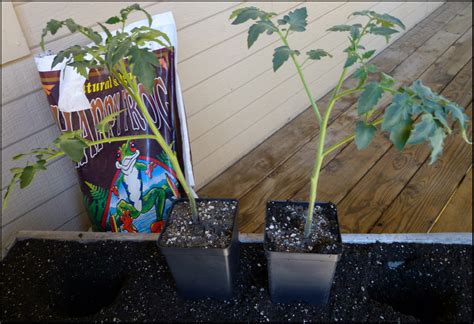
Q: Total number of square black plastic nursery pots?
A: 2